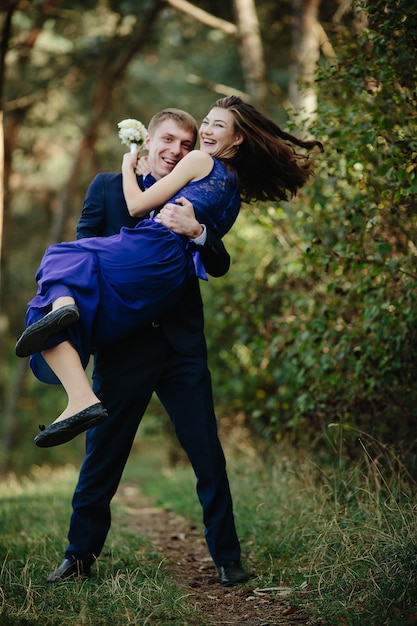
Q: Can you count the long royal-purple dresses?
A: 1